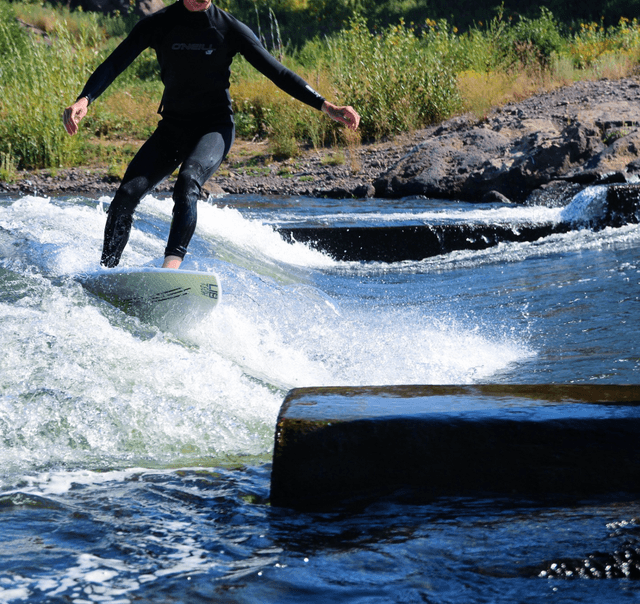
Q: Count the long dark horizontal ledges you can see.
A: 2